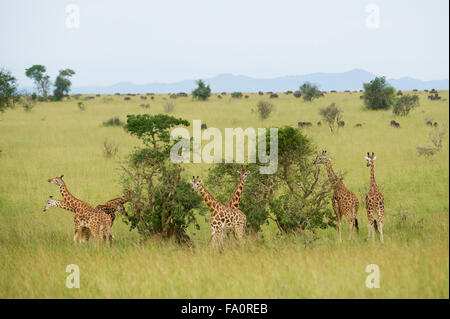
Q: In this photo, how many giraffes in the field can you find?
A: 7